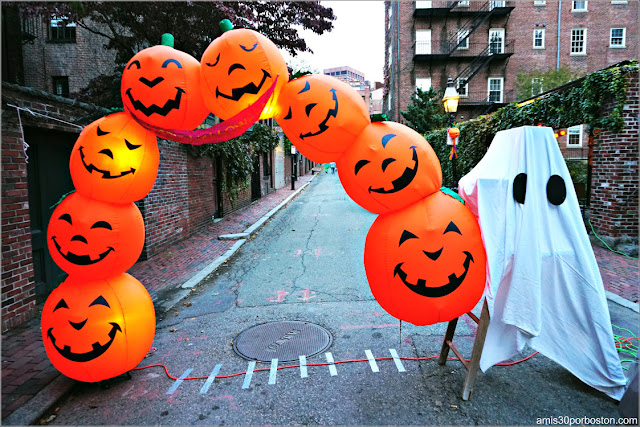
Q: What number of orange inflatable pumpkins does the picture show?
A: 8